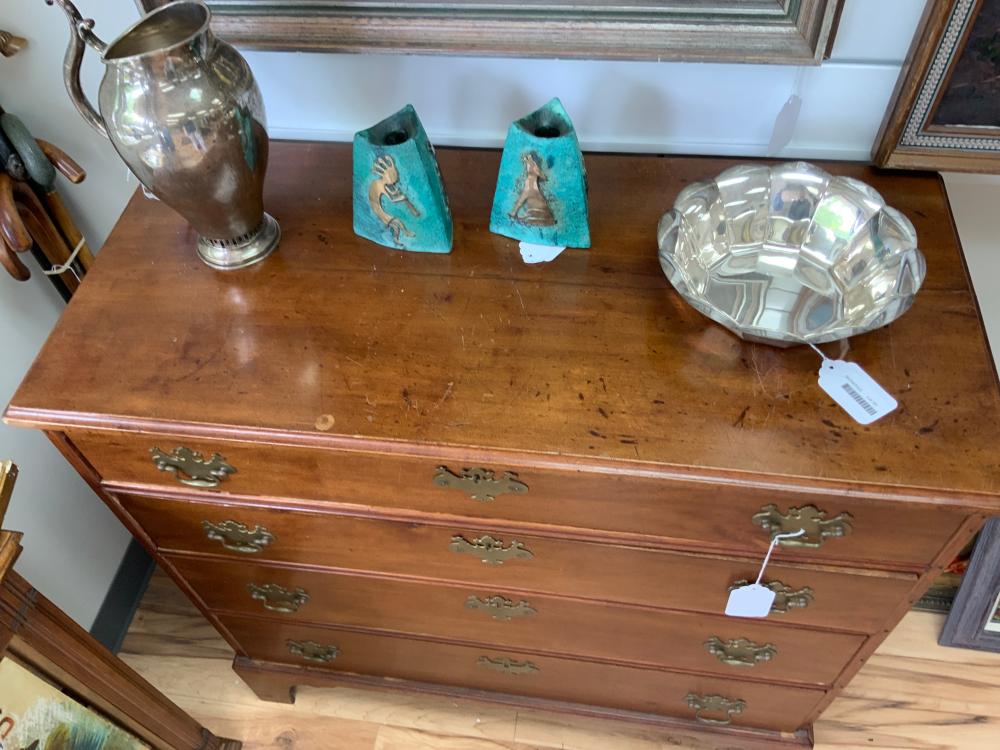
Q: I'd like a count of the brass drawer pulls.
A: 8